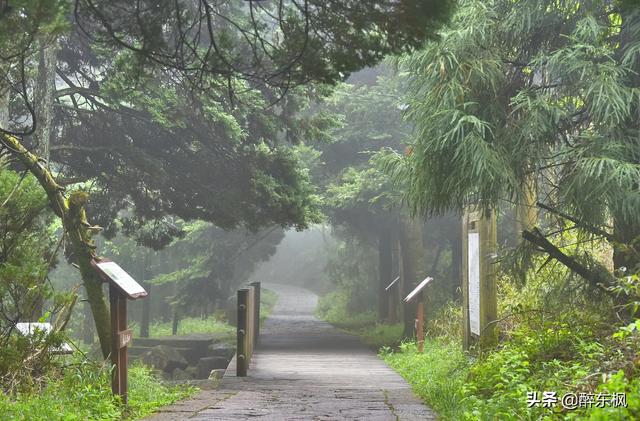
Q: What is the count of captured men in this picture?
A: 0